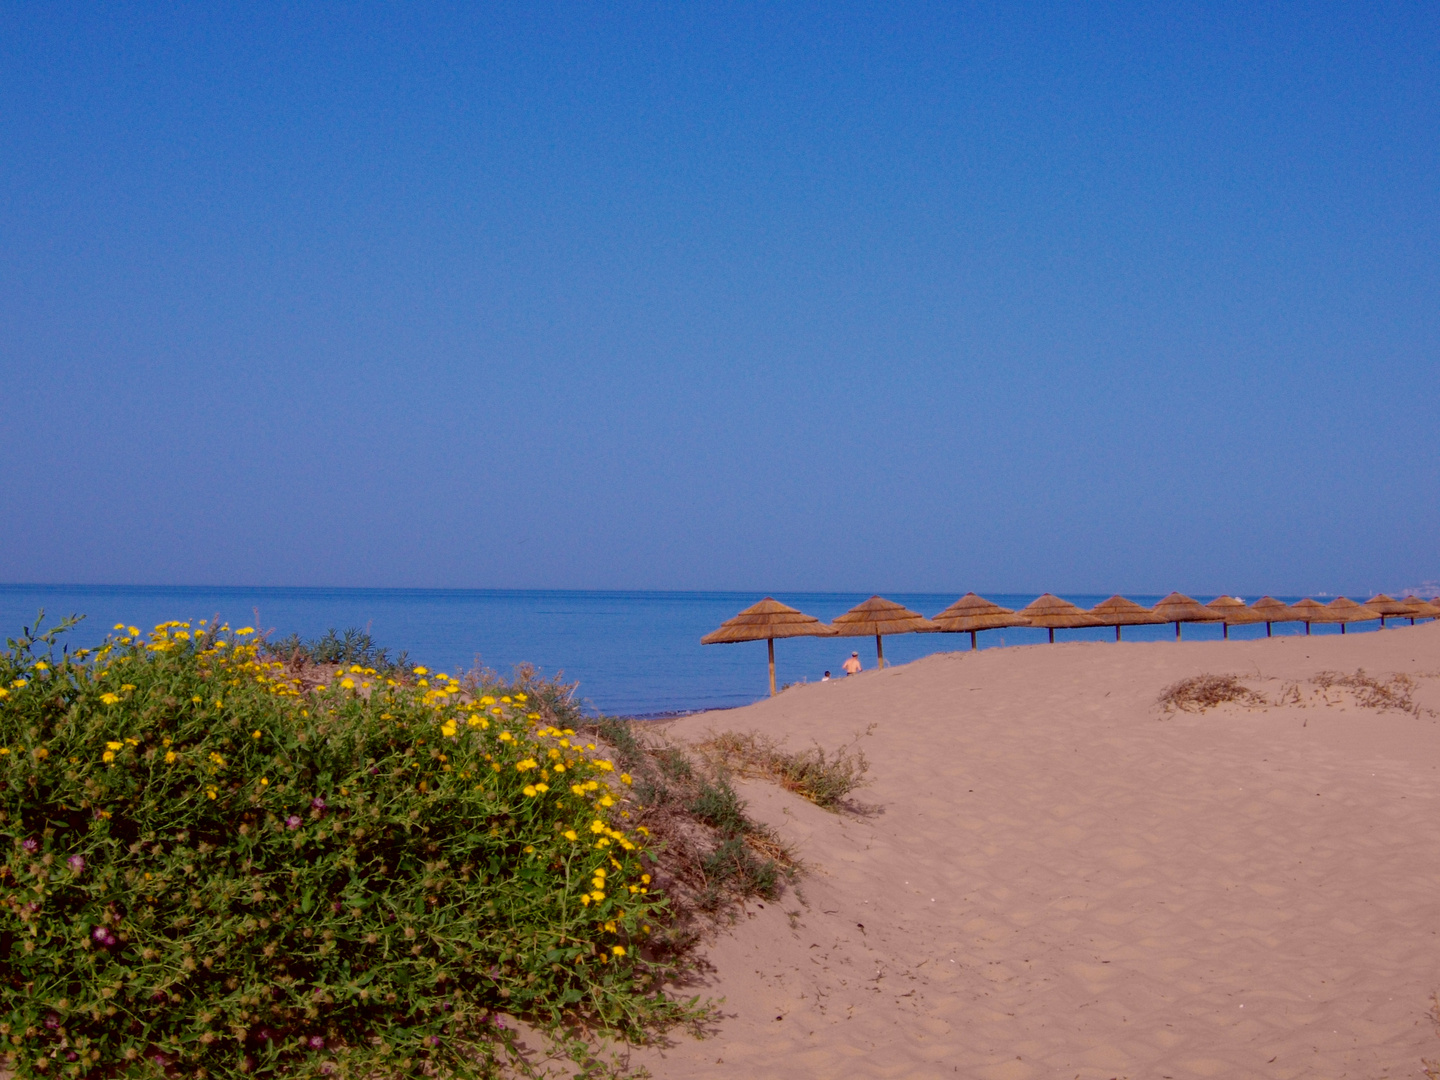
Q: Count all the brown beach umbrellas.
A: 13